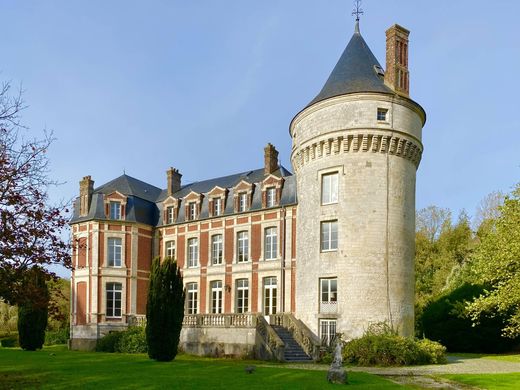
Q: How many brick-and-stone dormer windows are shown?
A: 6